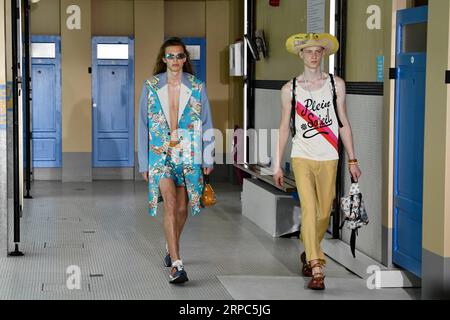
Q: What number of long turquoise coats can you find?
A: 1